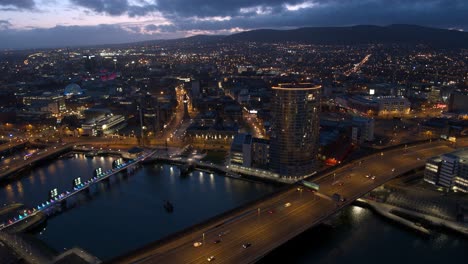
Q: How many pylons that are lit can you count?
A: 4